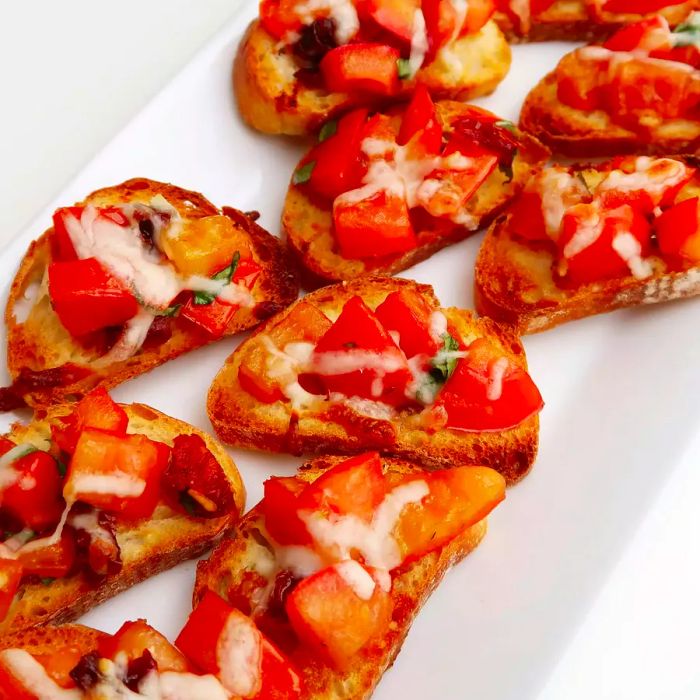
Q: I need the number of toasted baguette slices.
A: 10